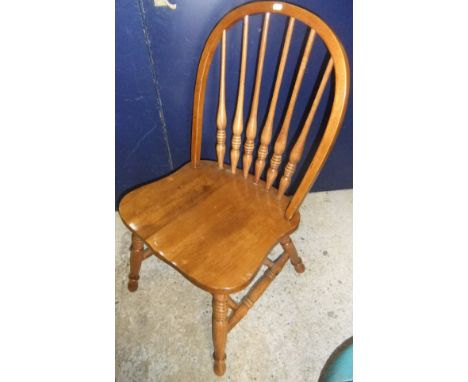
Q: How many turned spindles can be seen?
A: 6